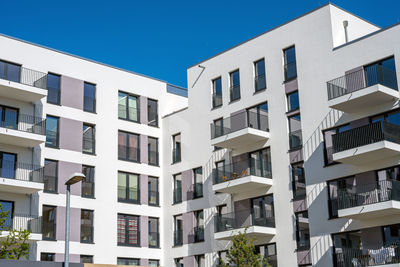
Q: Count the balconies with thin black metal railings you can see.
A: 11